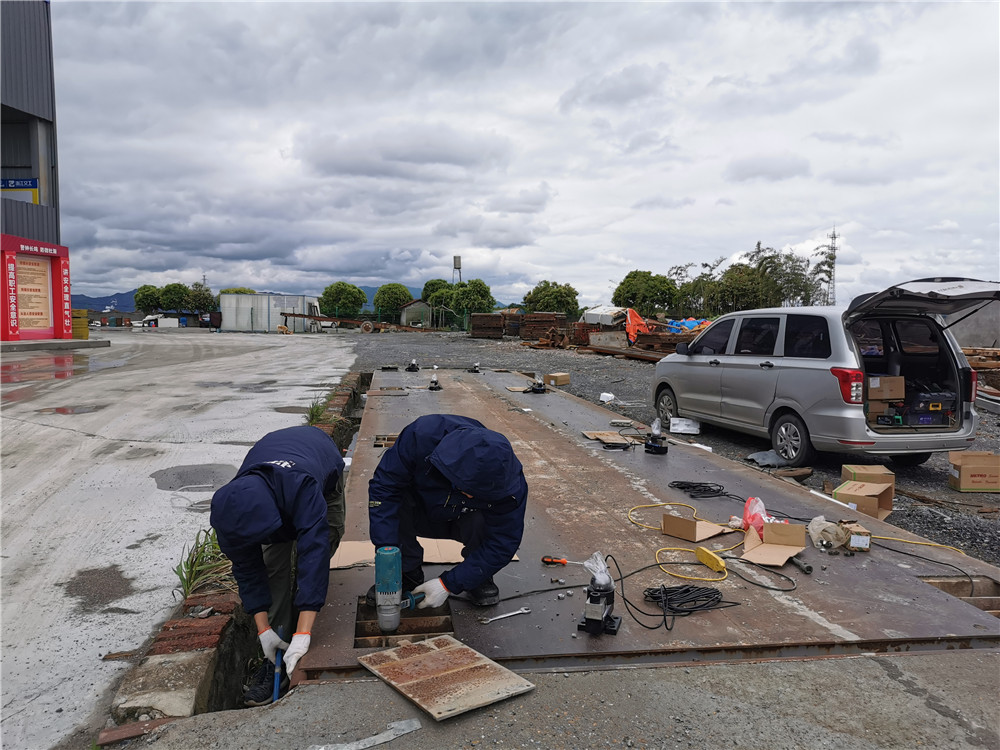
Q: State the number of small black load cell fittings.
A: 6